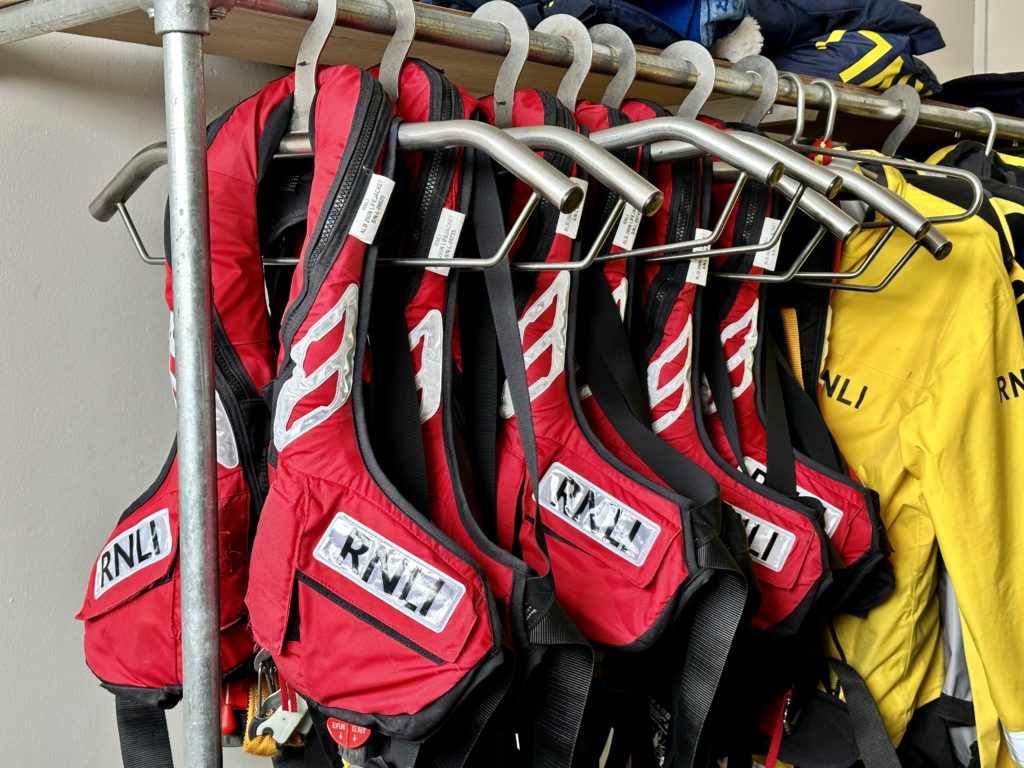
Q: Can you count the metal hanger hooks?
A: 11